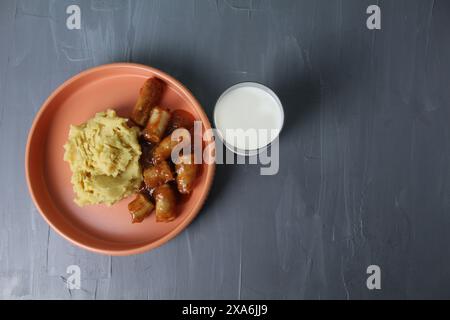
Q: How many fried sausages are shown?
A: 7